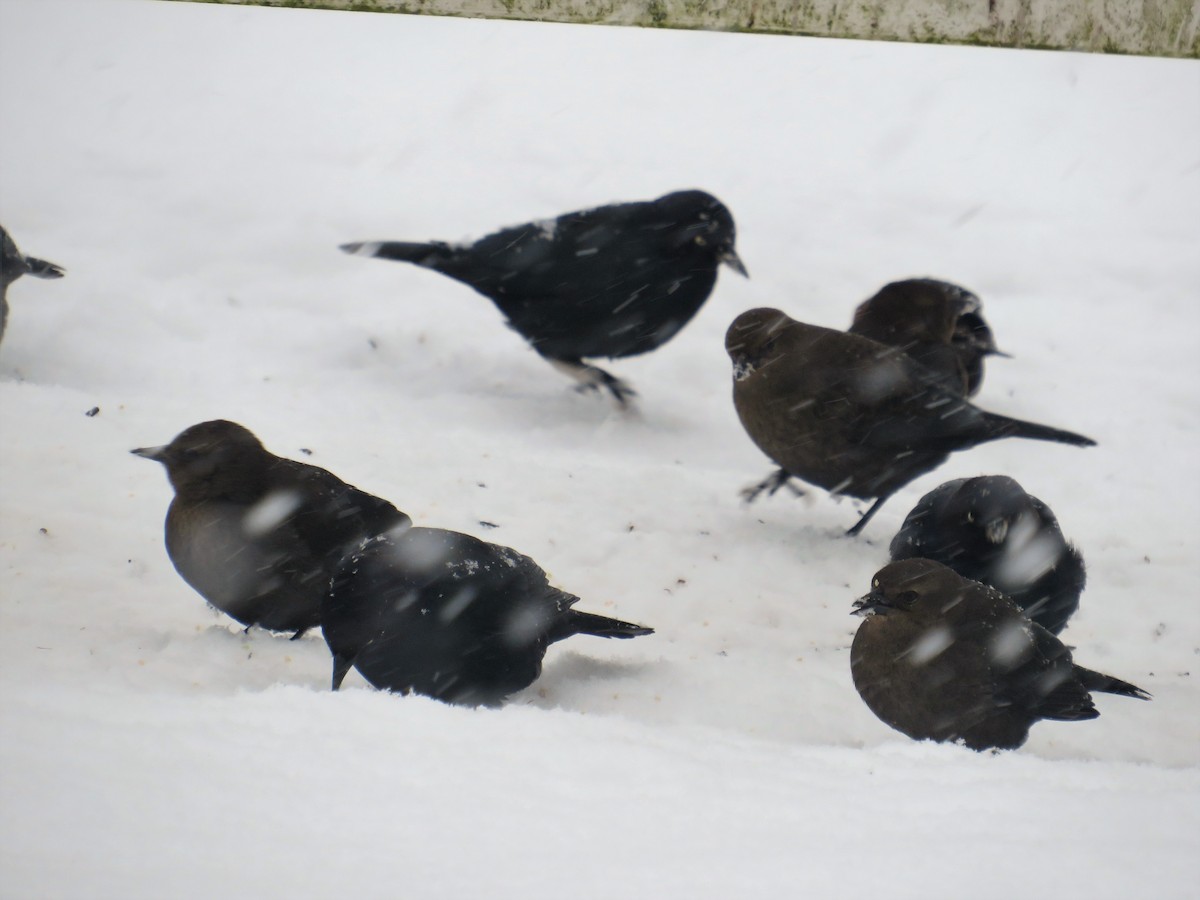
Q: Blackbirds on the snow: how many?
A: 8